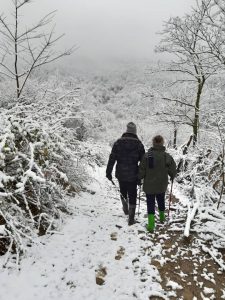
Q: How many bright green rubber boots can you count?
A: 2